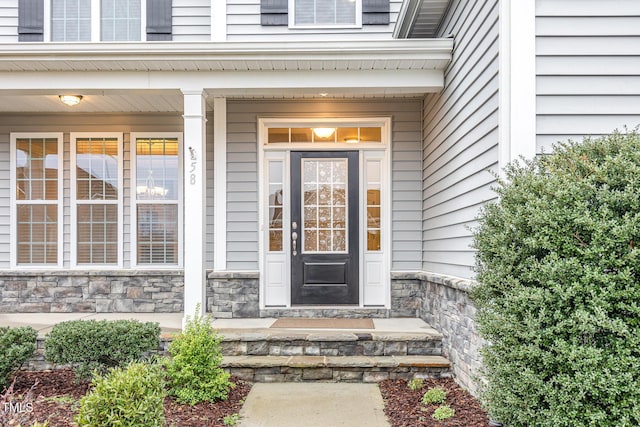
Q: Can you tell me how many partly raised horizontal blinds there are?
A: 0